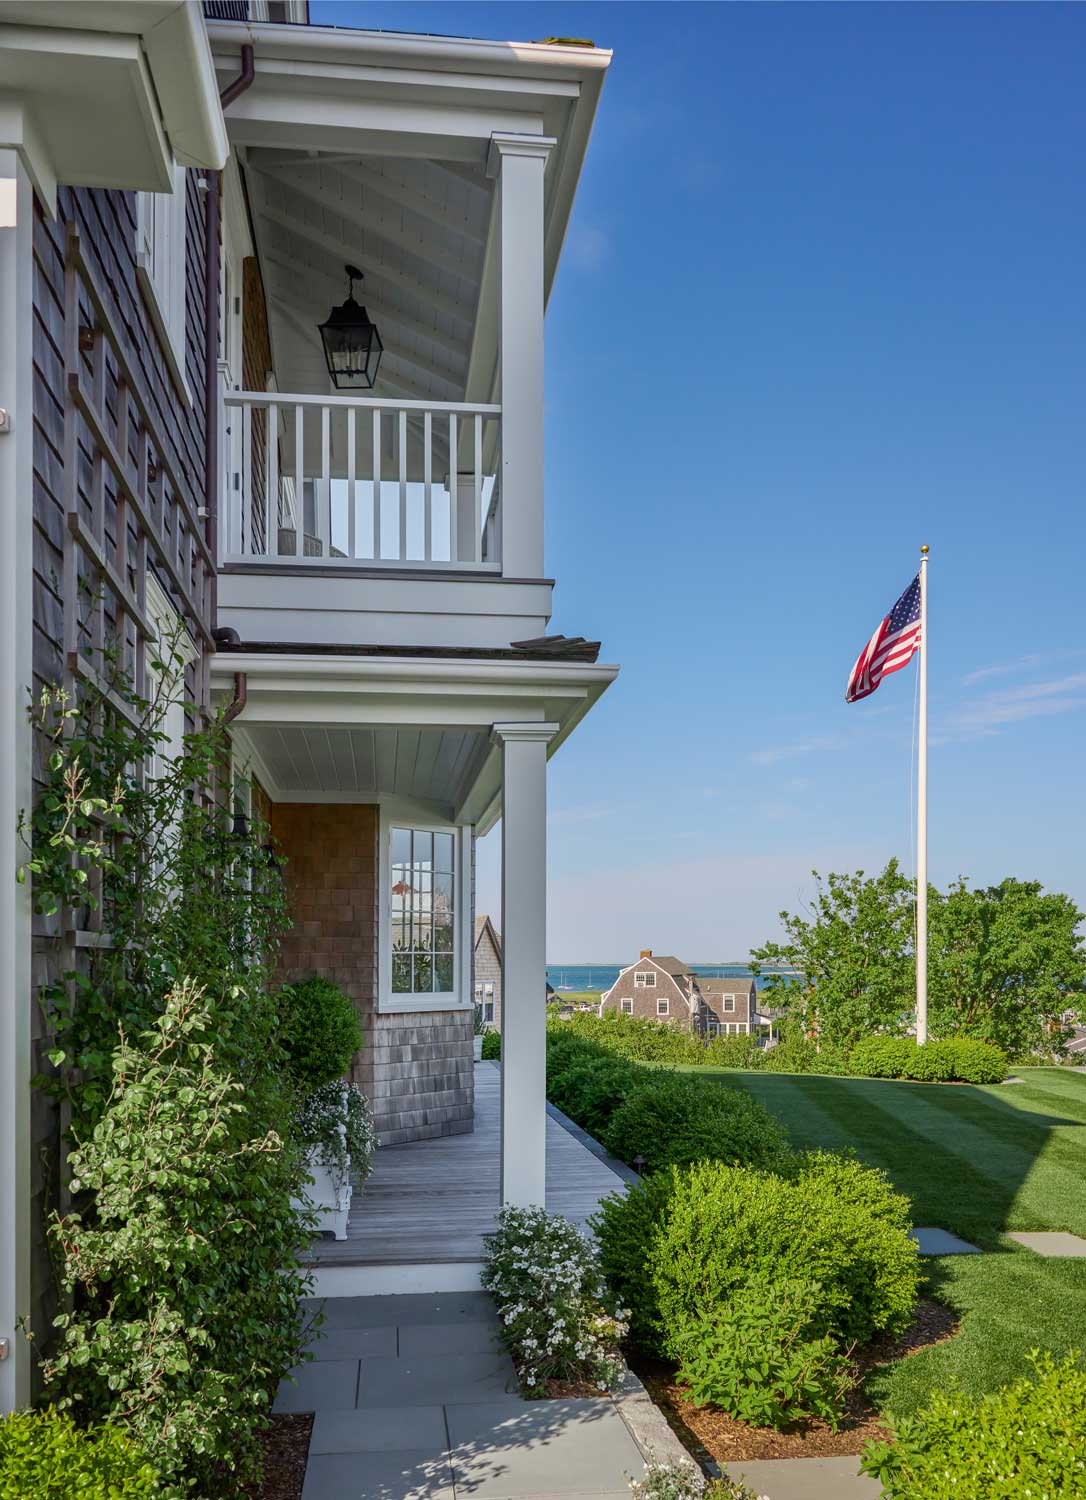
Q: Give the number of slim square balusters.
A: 10